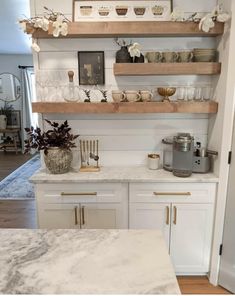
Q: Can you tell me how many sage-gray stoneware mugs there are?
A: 3